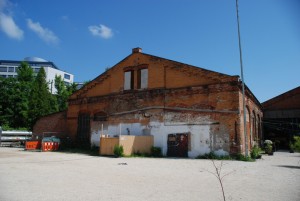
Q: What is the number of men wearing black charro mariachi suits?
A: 0